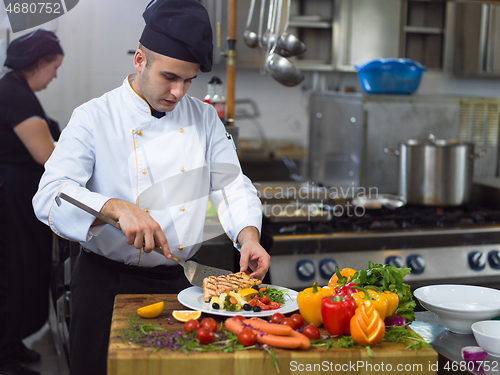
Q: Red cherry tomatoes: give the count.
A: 9